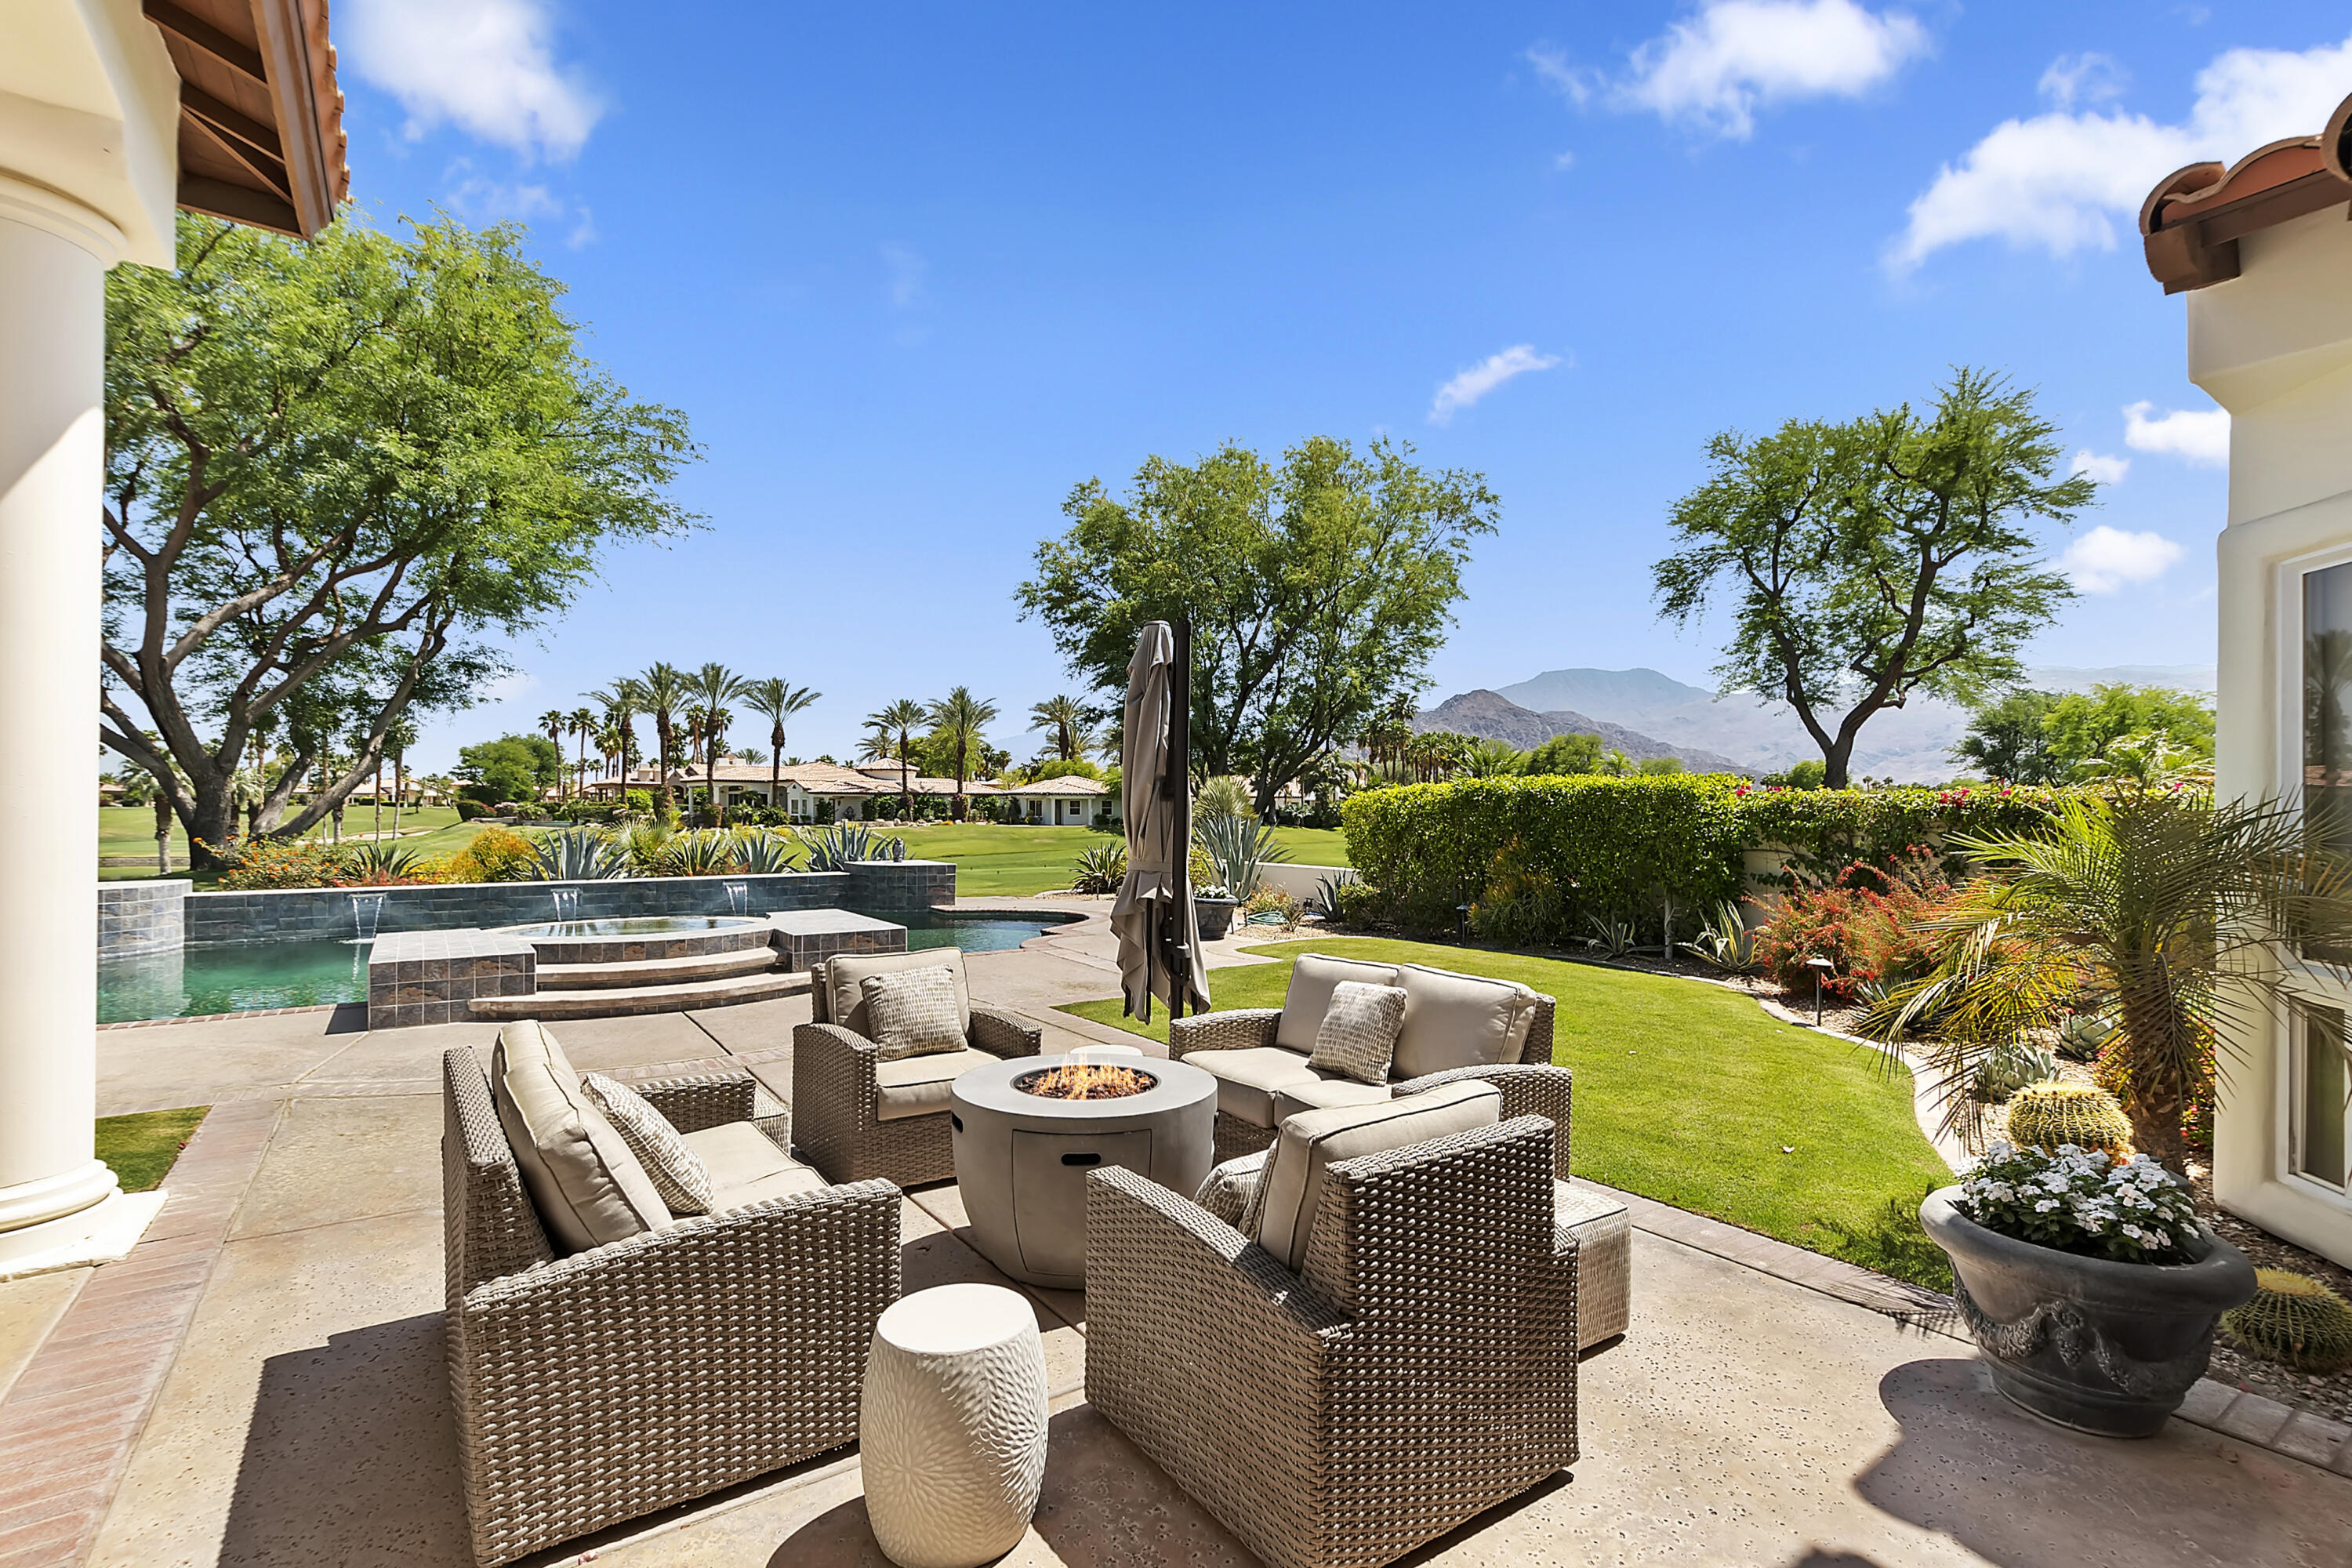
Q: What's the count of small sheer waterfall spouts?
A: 3